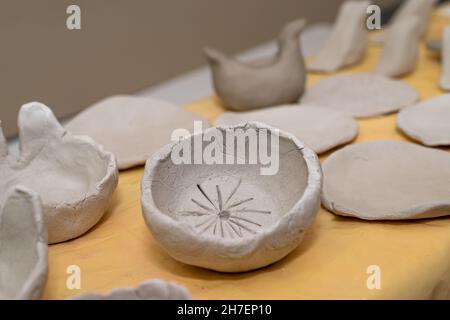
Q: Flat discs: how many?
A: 5